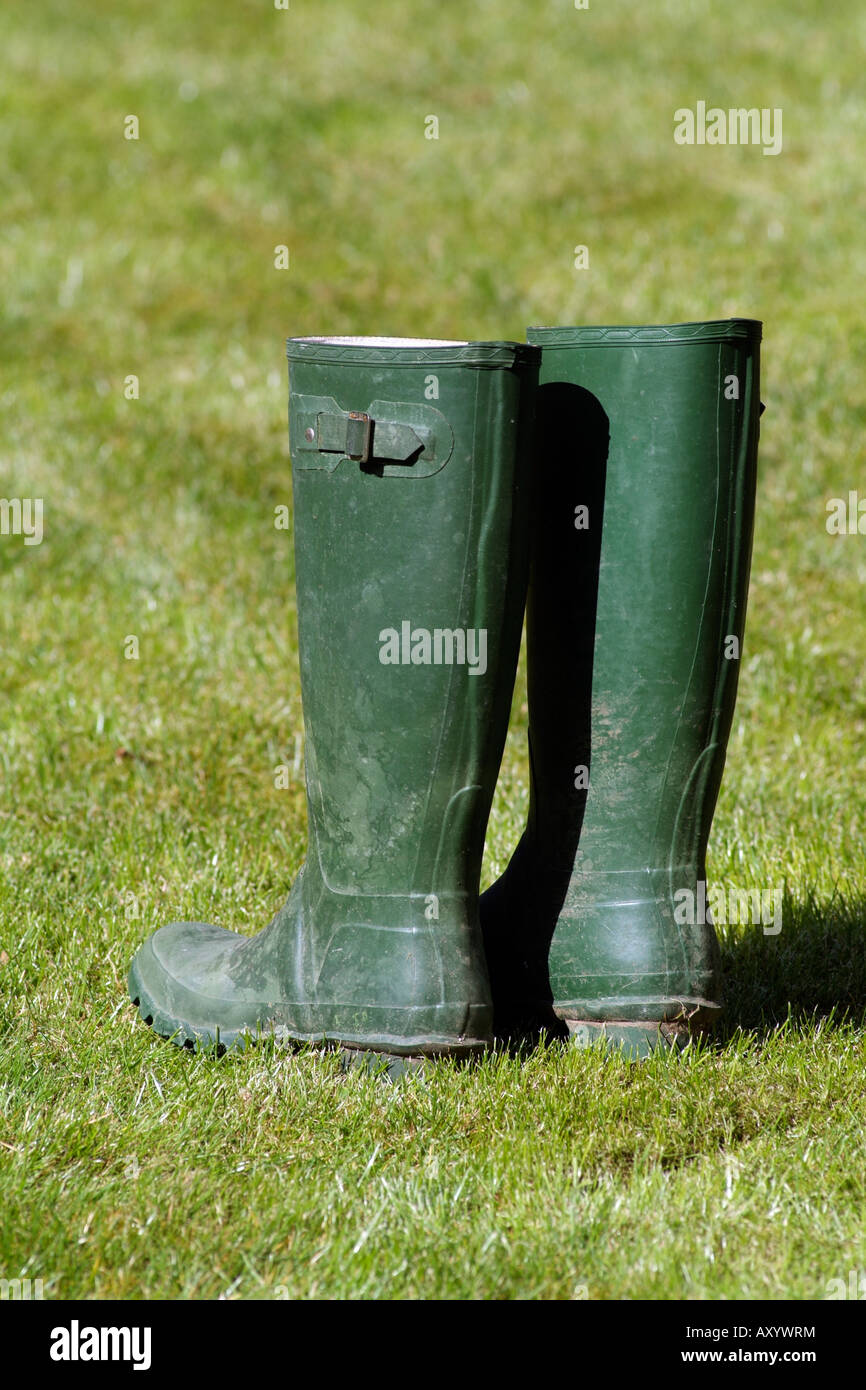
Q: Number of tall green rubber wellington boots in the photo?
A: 2